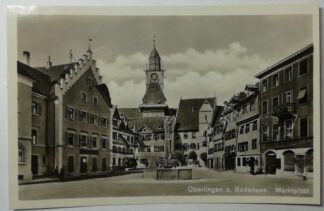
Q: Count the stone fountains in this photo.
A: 1